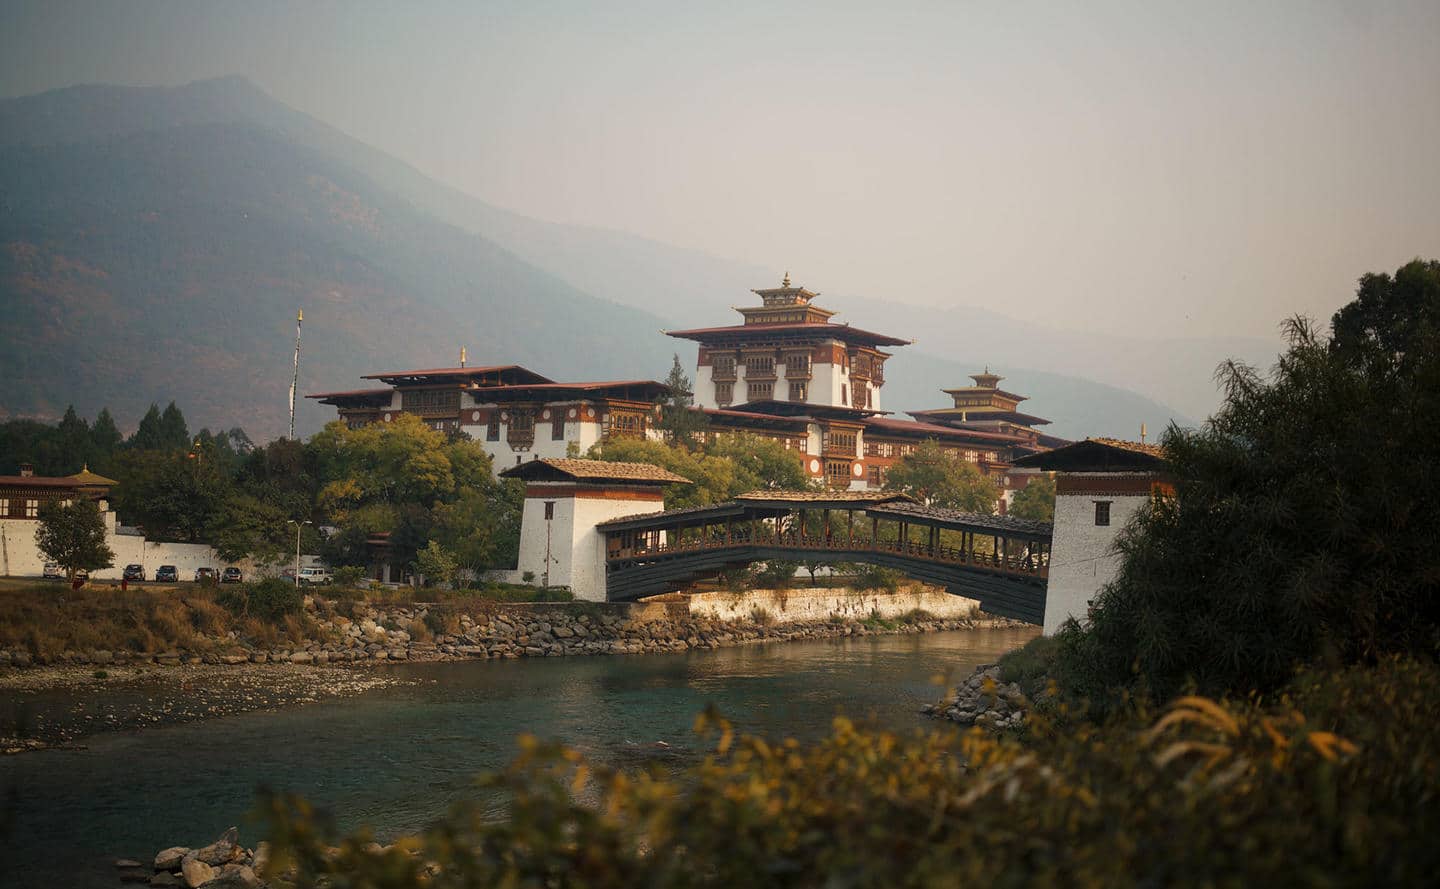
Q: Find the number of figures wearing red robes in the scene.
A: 2